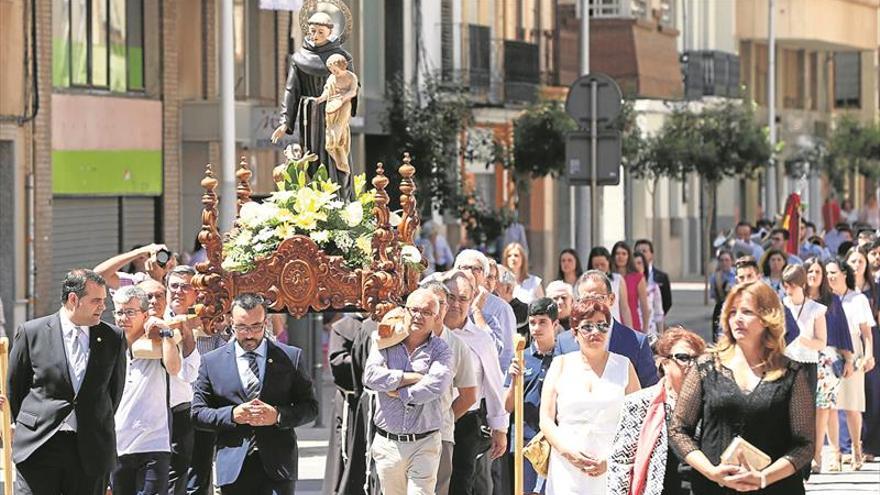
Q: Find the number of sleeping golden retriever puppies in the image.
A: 0